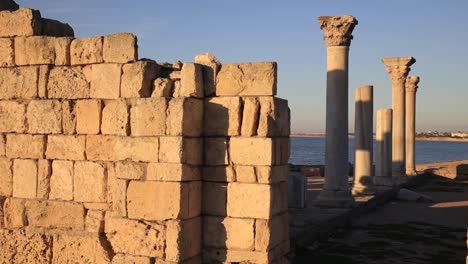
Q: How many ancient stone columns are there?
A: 5